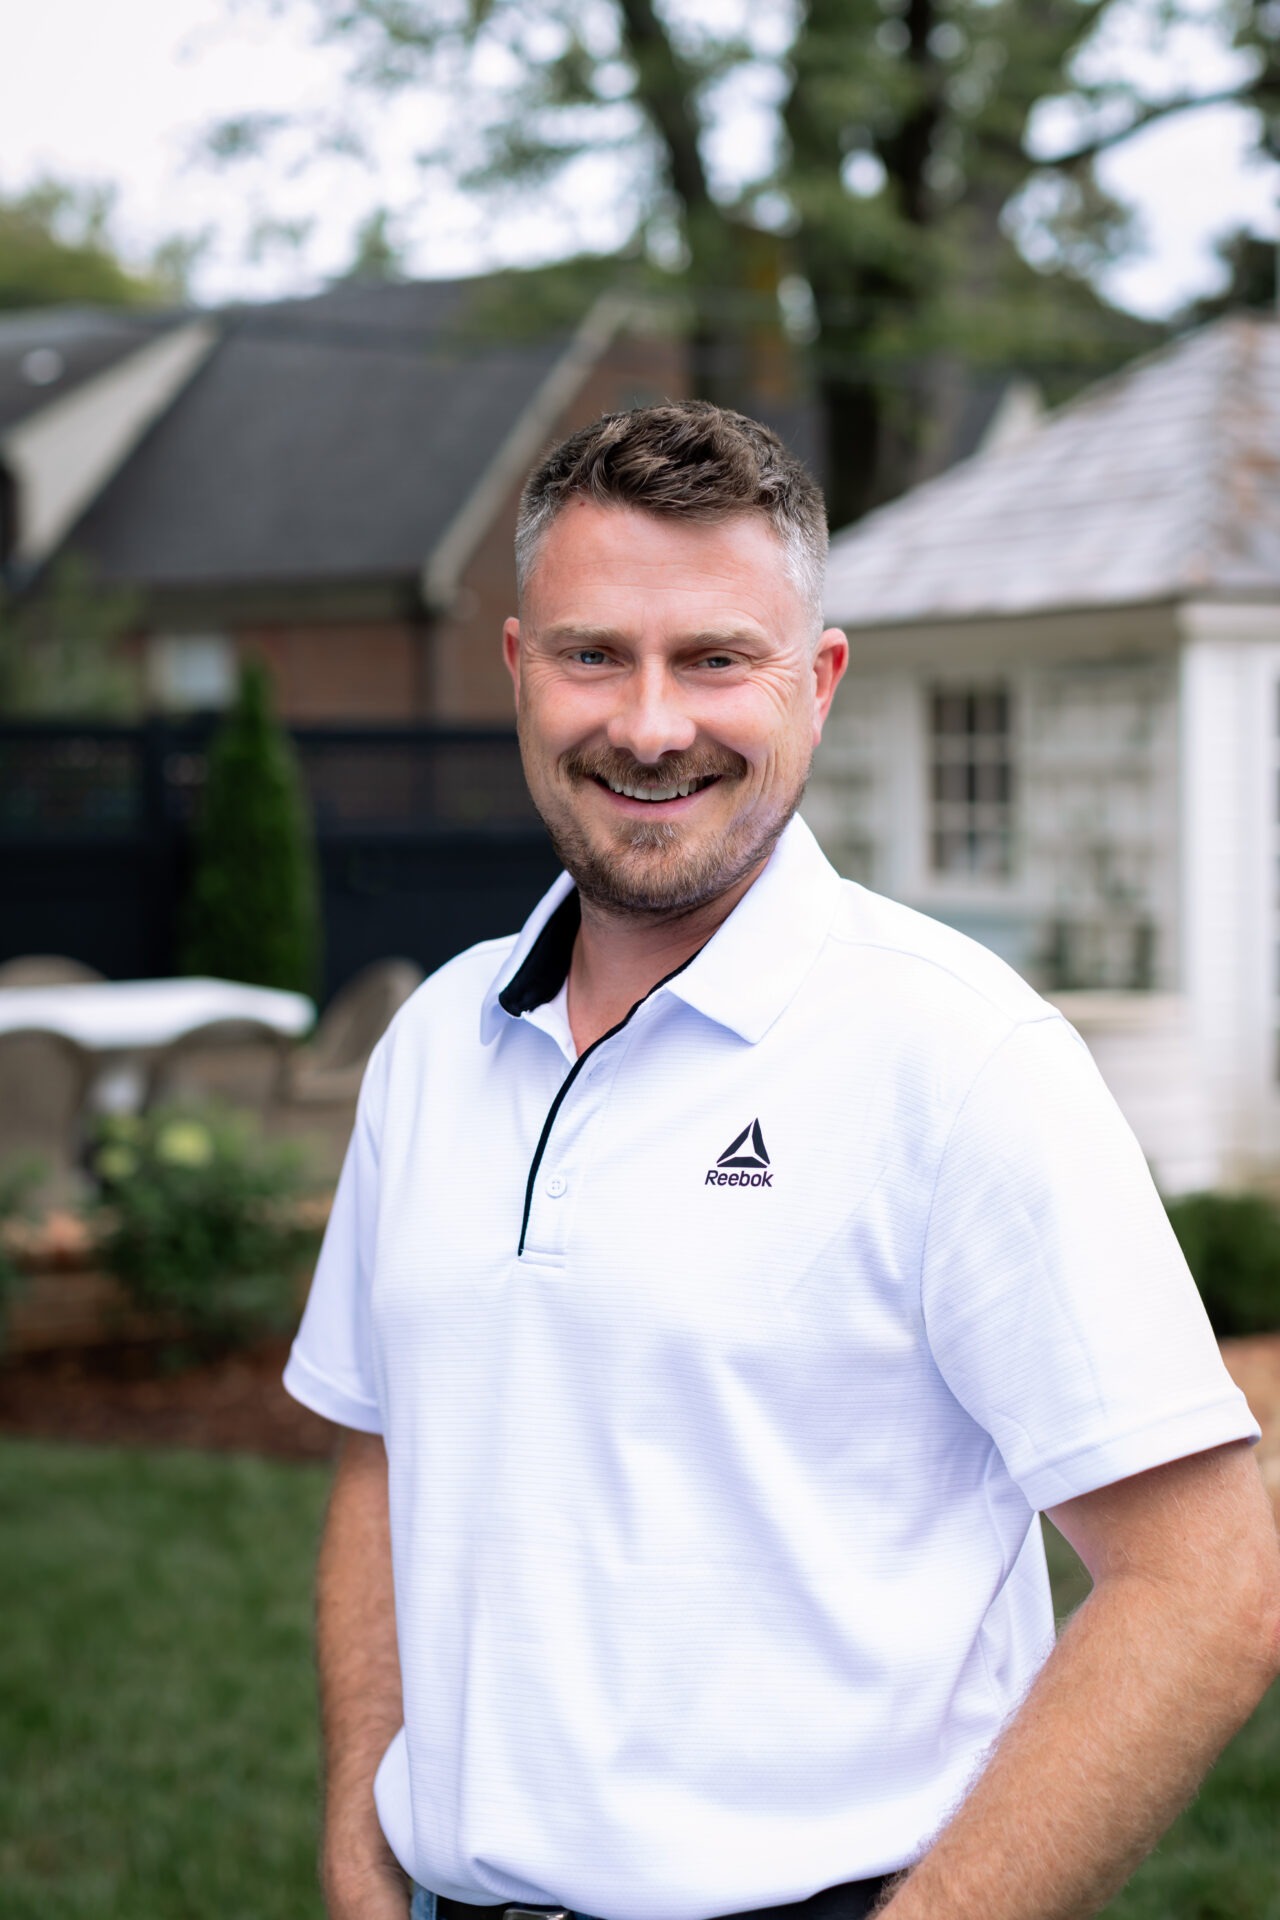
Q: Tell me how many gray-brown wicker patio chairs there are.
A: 4